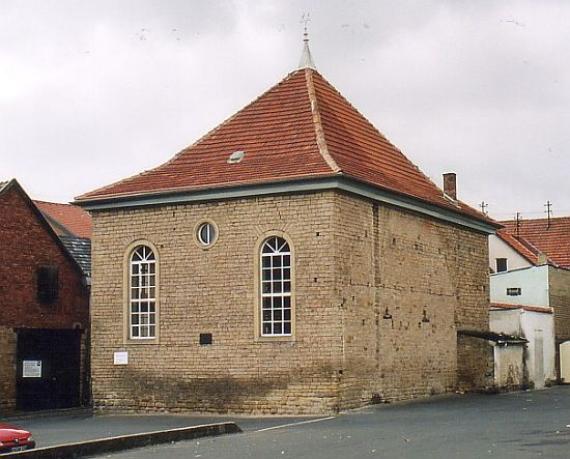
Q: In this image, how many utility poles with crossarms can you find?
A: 3